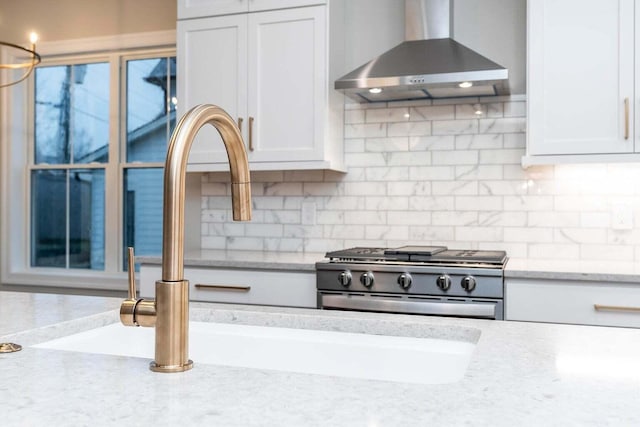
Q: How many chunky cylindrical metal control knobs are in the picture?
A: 5